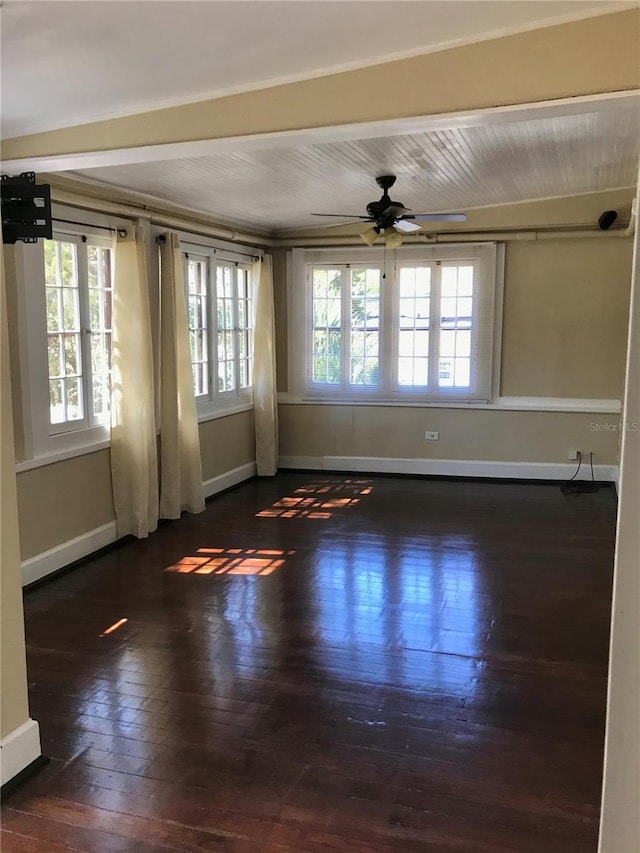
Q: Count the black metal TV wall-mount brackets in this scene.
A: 1